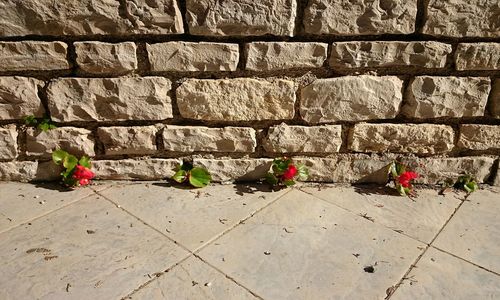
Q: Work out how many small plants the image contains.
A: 6